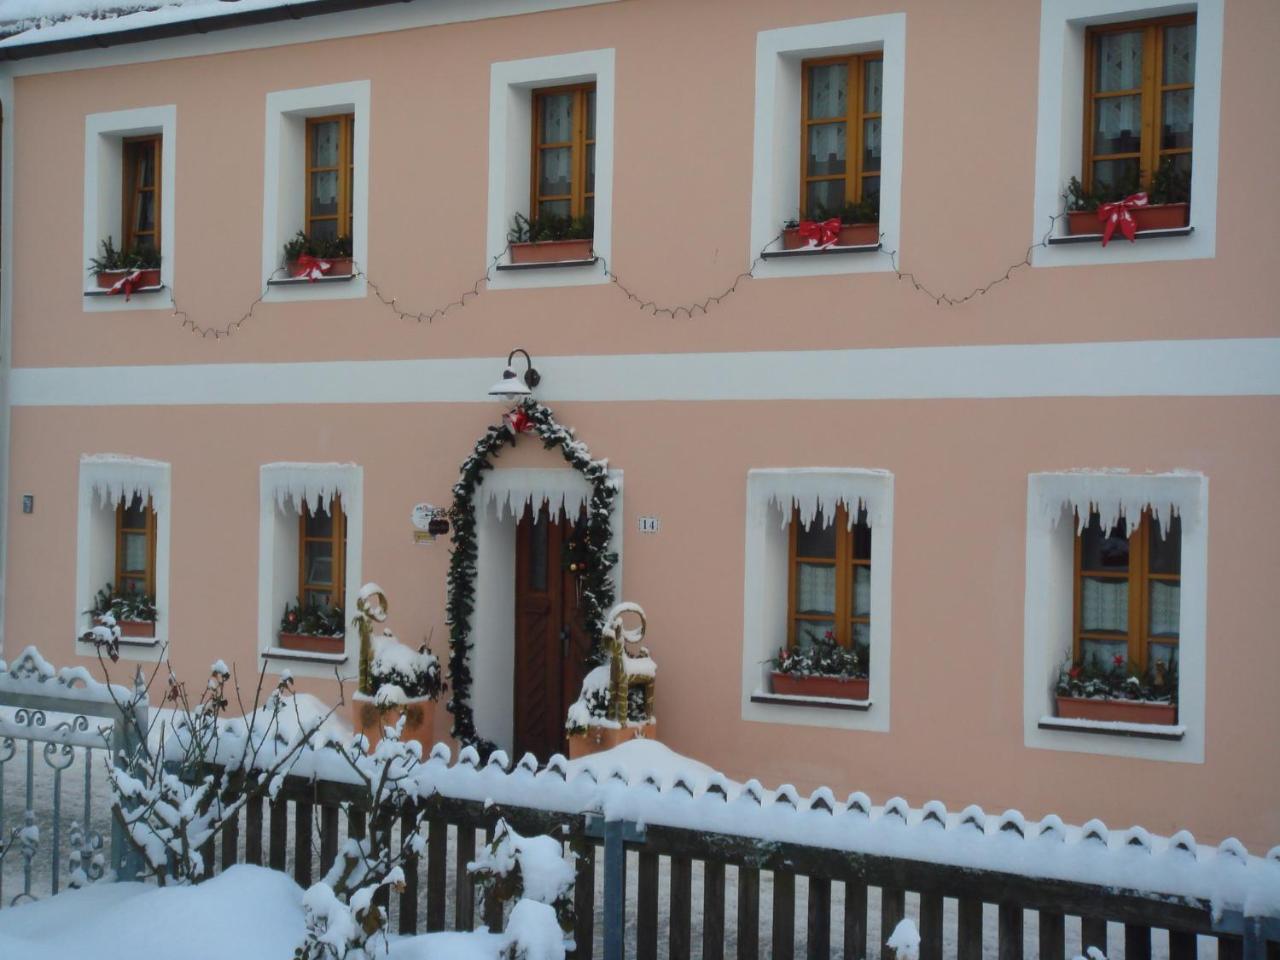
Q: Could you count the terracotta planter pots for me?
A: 11